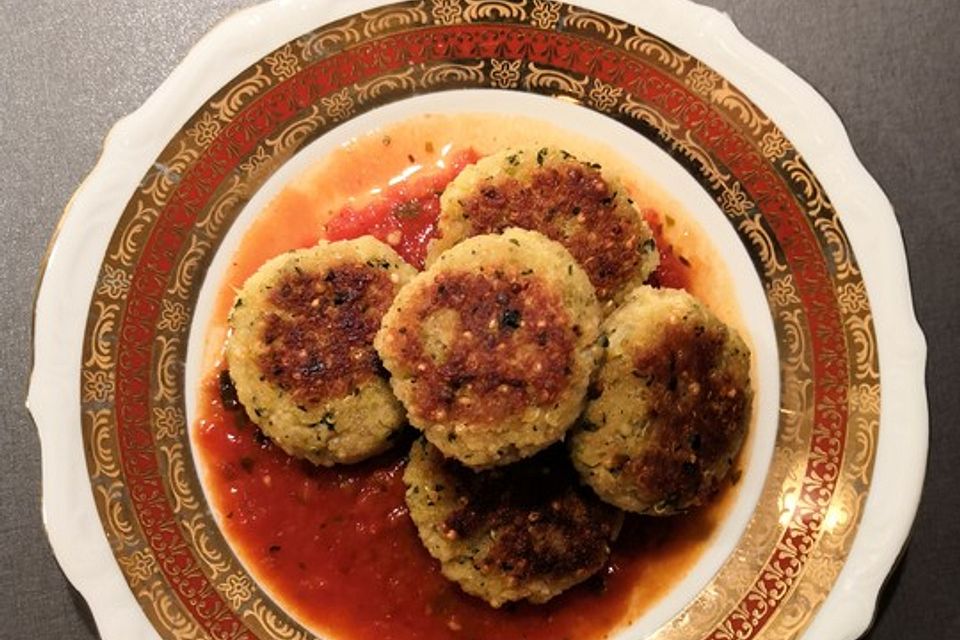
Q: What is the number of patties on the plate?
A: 5